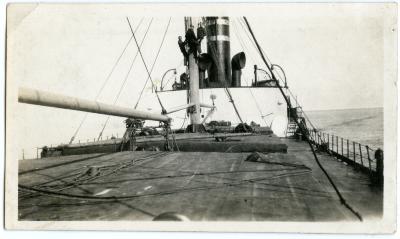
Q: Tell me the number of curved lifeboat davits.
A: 3